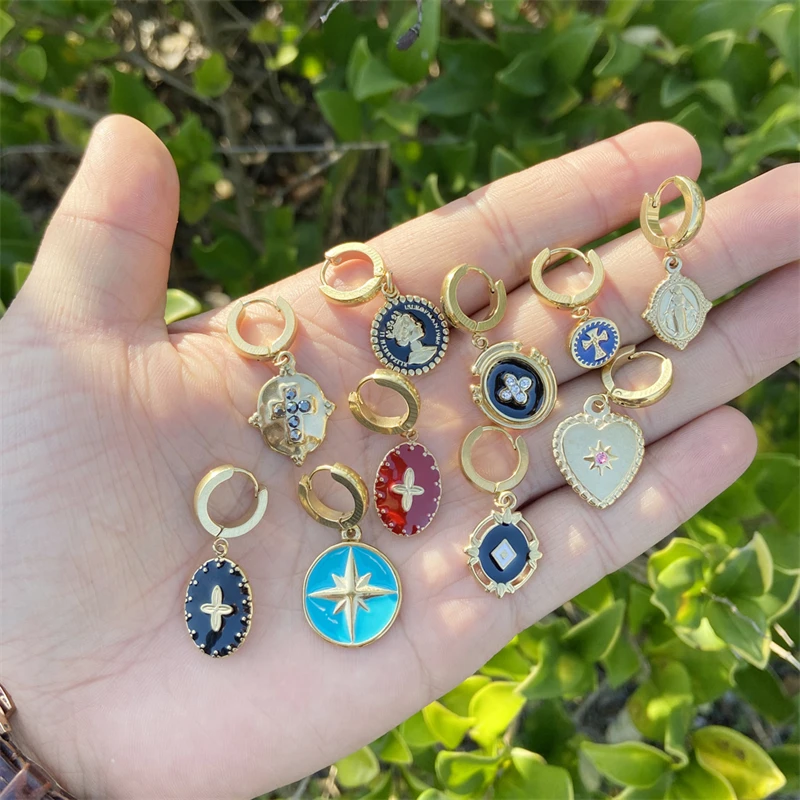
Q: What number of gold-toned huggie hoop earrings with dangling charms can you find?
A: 10